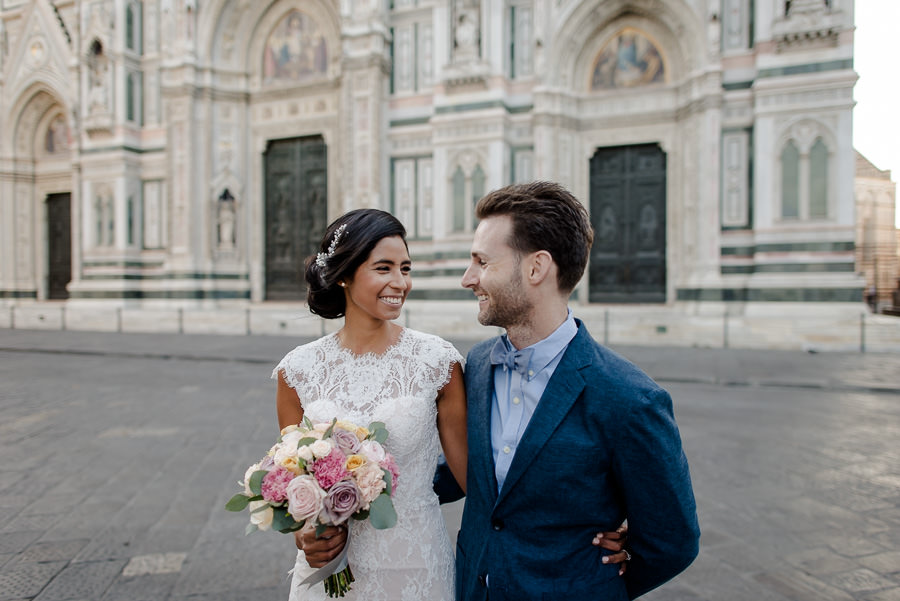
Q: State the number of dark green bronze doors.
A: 3